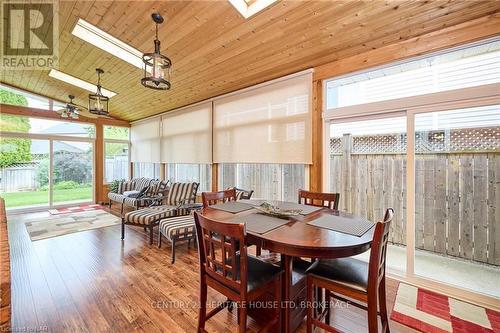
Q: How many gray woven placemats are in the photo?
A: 4